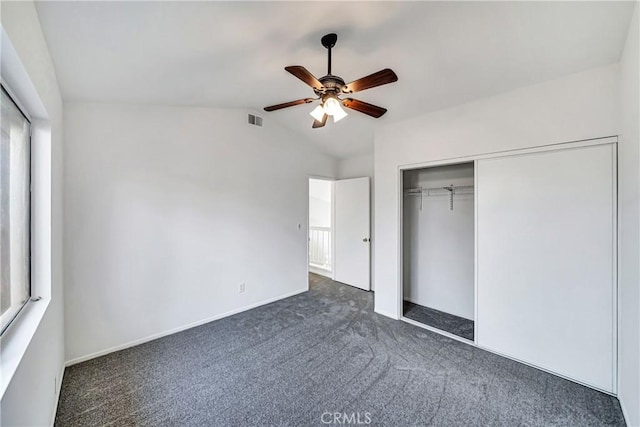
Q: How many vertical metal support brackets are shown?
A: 2